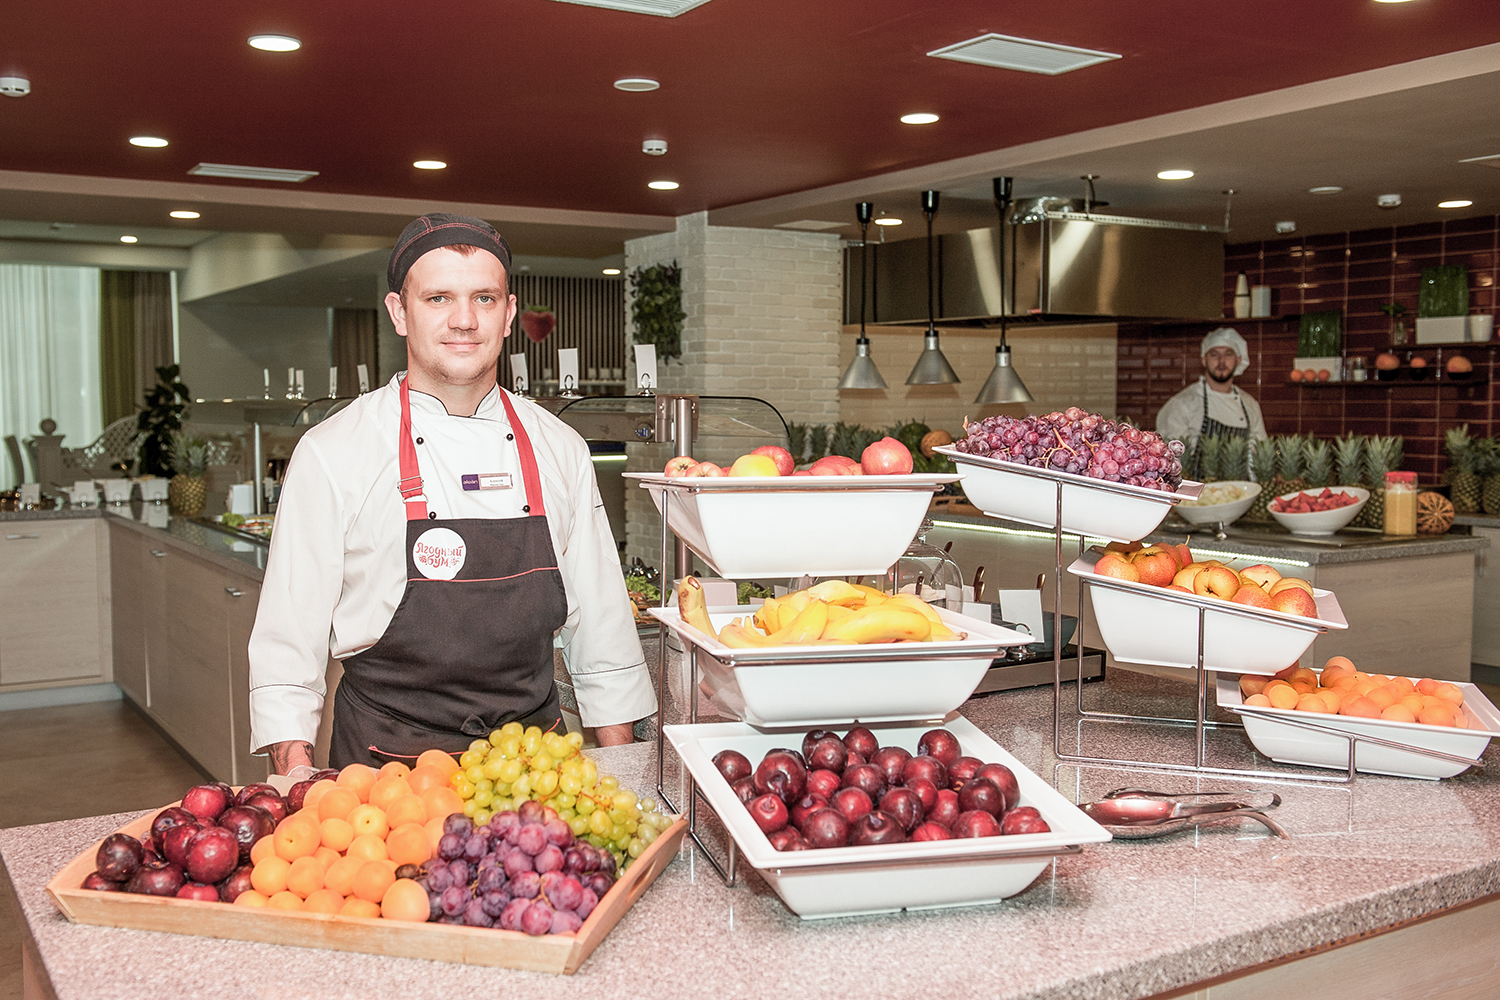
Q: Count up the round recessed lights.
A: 12